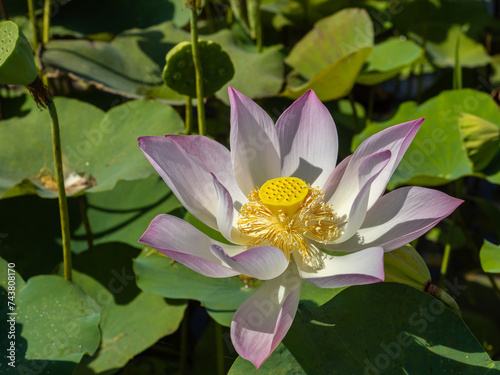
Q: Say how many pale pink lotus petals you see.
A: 13